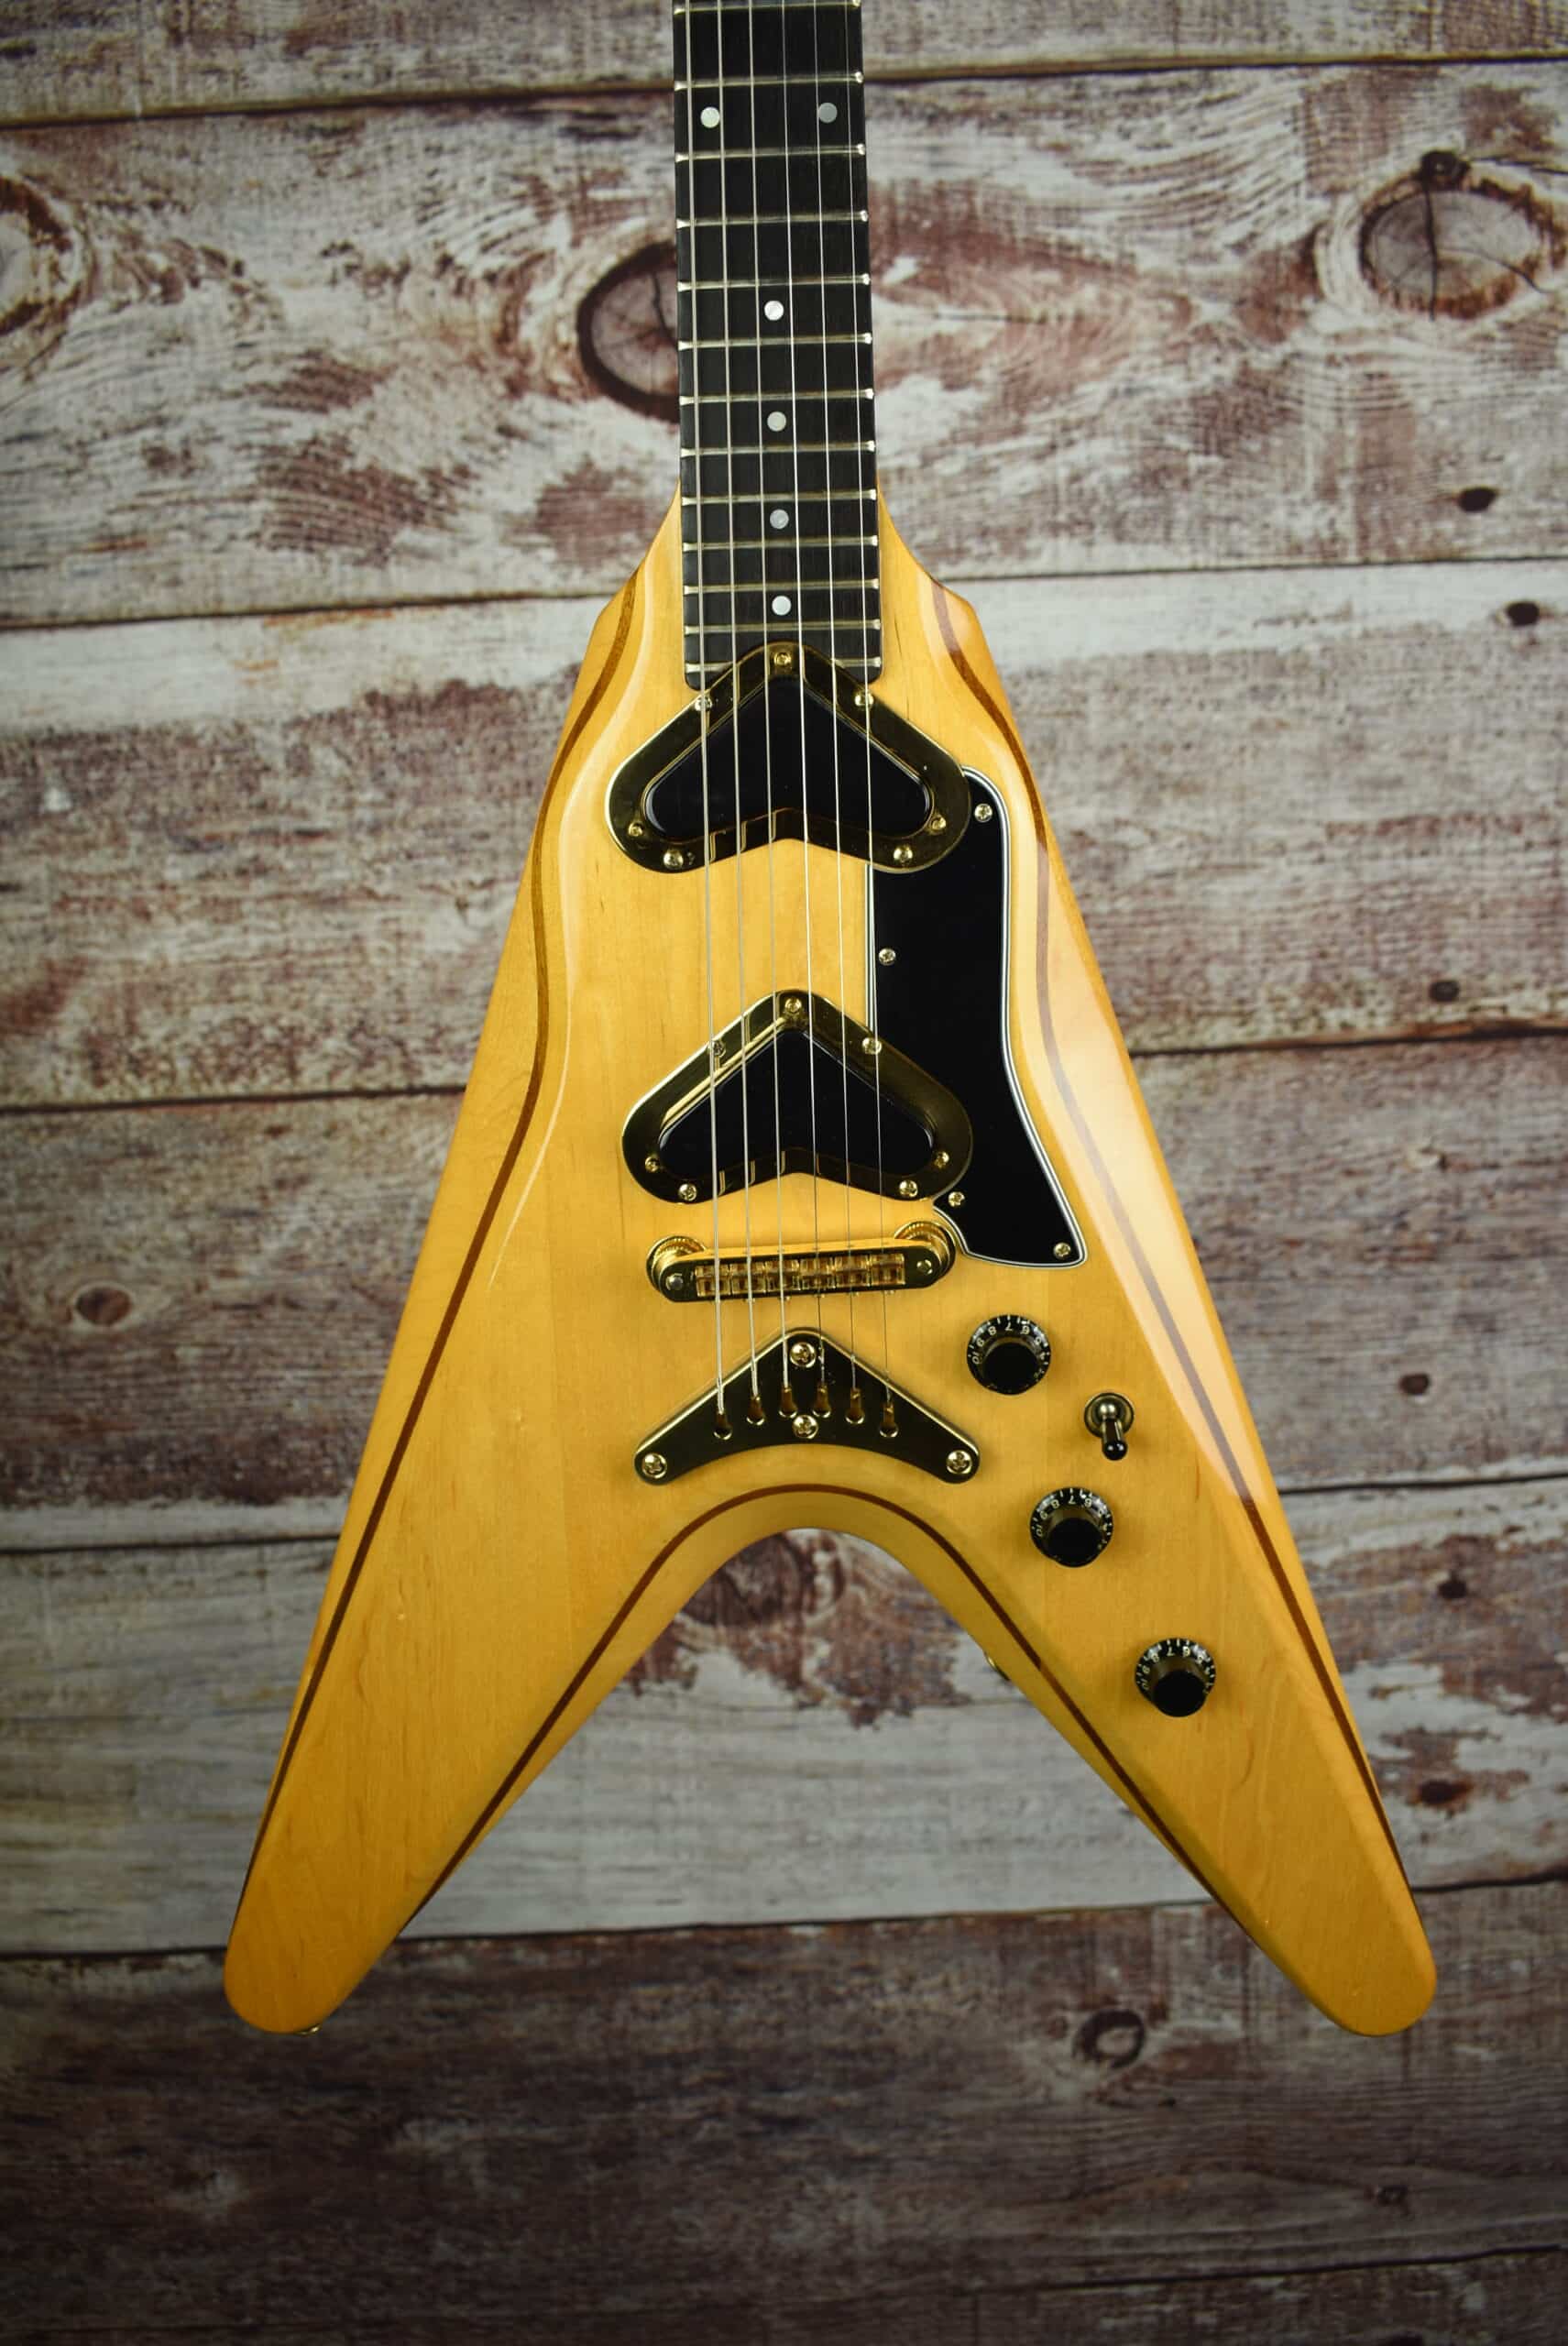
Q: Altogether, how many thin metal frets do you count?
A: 13